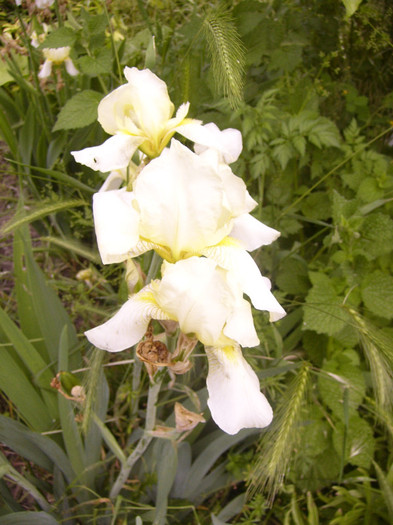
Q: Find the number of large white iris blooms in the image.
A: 3